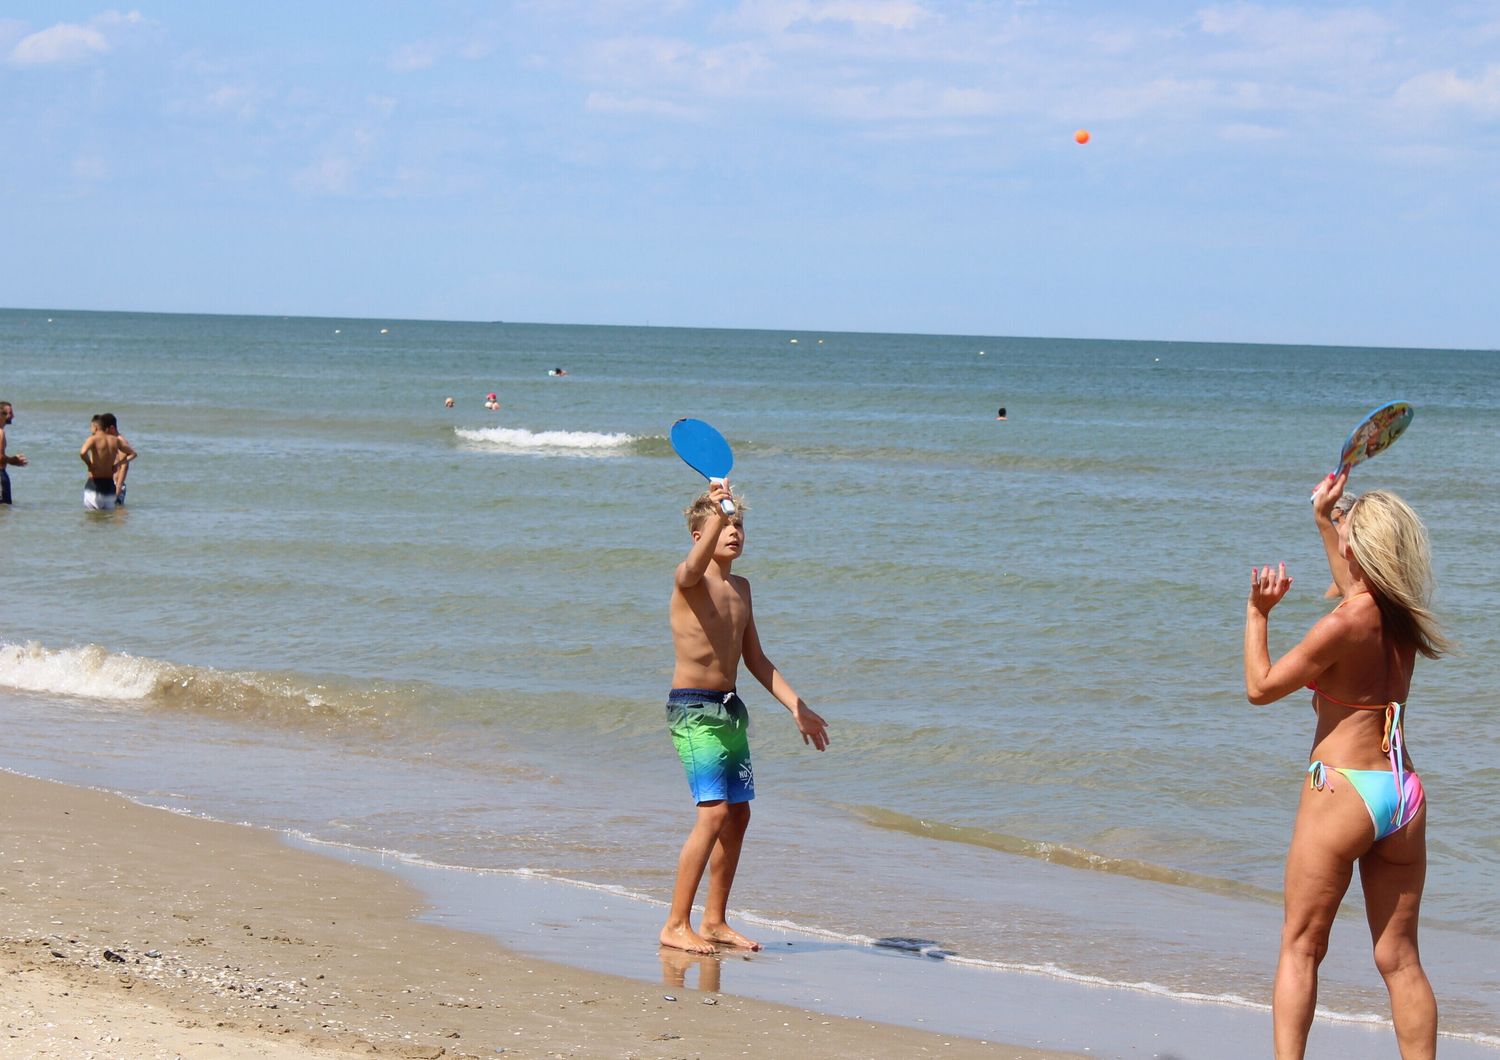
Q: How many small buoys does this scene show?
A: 7